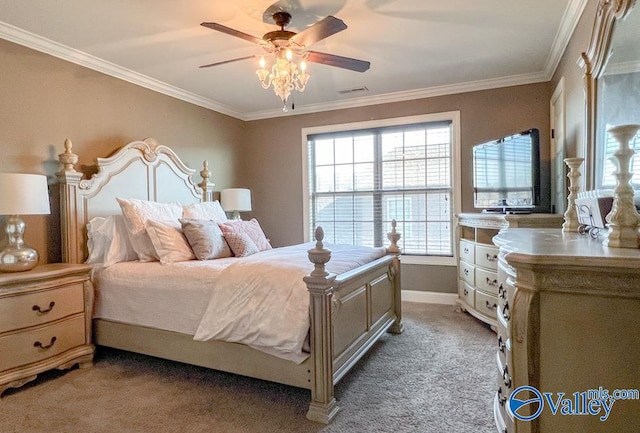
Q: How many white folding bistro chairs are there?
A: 0